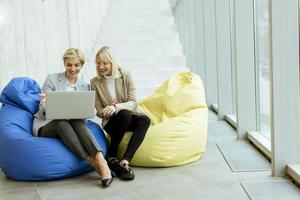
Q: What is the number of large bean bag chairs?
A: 2